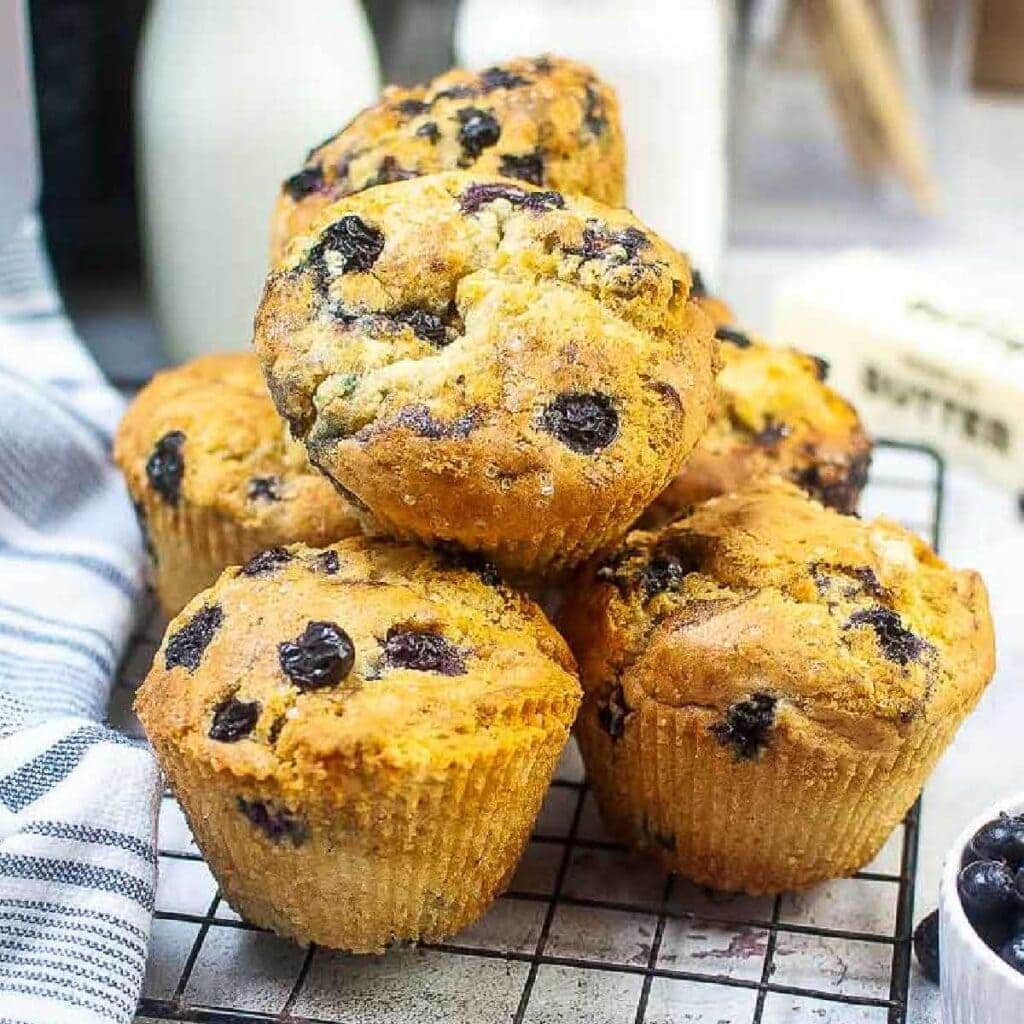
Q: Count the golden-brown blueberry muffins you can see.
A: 6